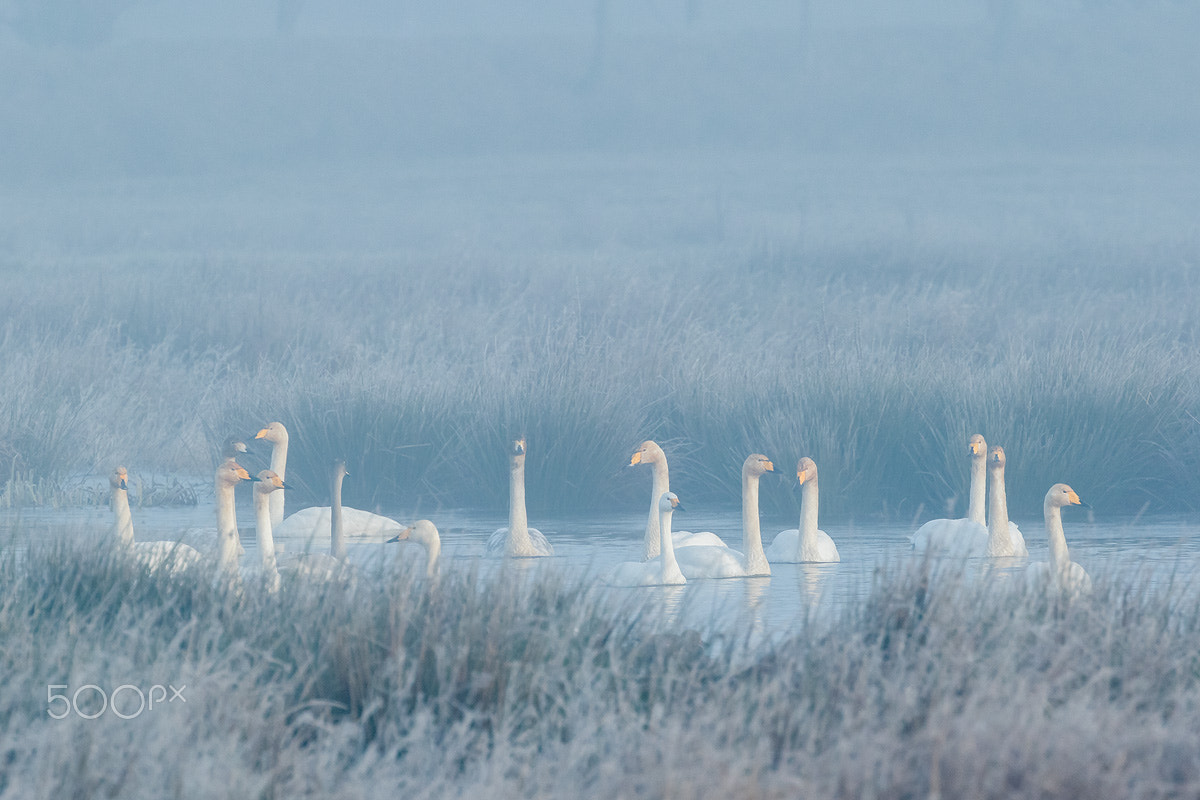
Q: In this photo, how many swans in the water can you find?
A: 15